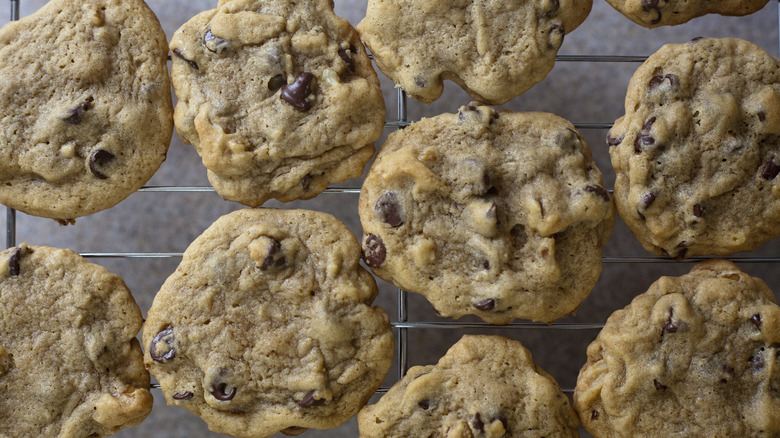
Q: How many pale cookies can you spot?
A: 10